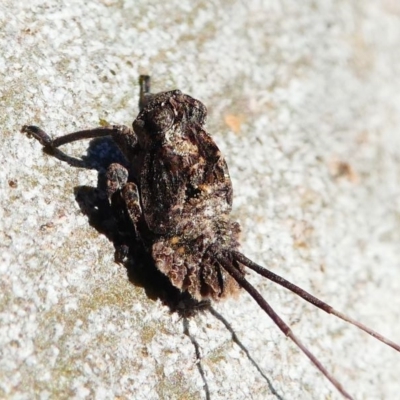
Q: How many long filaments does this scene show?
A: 2